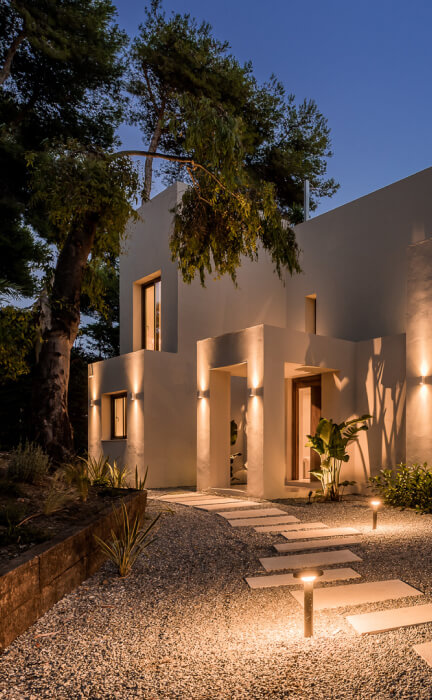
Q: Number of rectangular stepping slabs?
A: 14